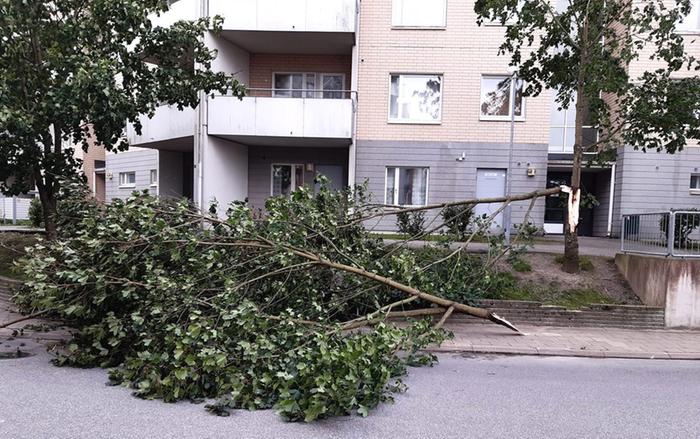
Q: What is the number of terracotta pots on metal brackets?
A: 0